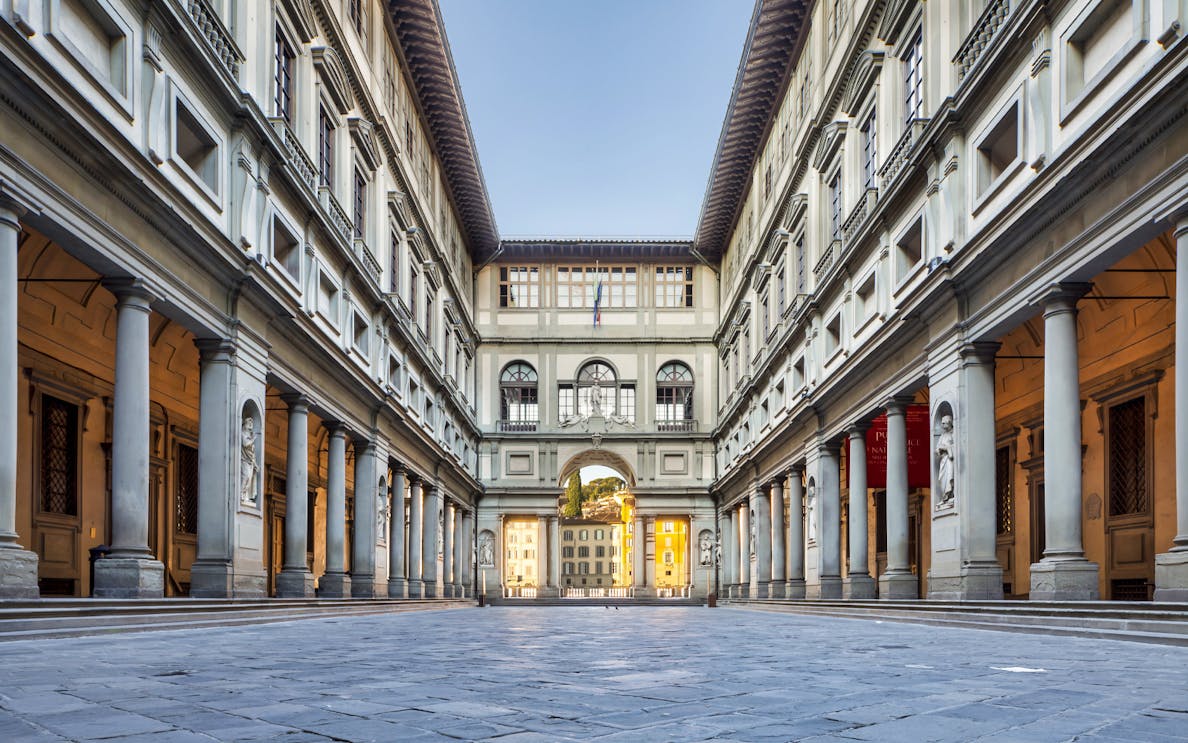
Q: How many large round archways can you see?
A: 1